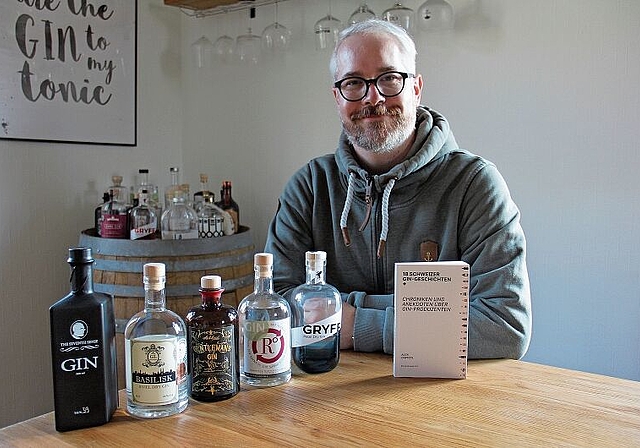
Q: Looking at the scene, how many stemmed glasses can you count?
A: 8